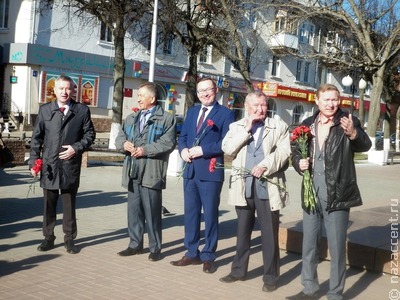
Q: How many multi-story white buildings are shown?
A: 1